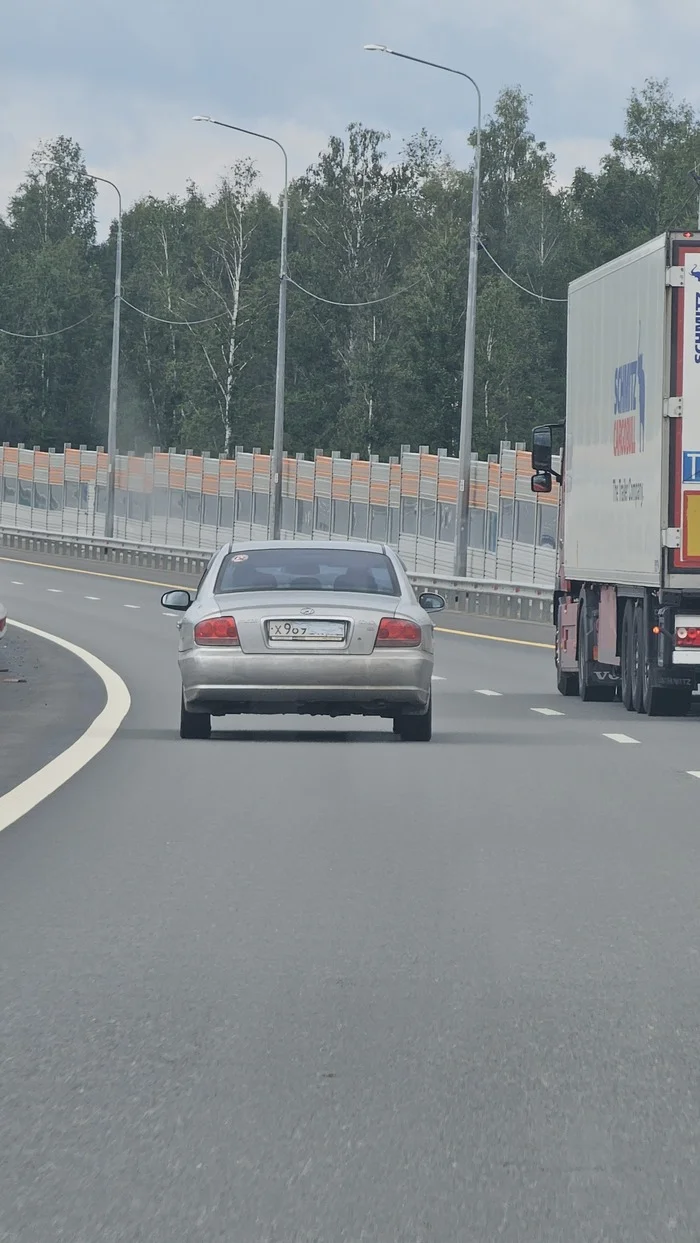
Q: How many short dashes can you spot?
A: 10